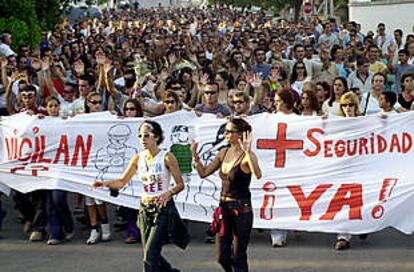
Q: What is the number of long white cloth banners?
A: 1